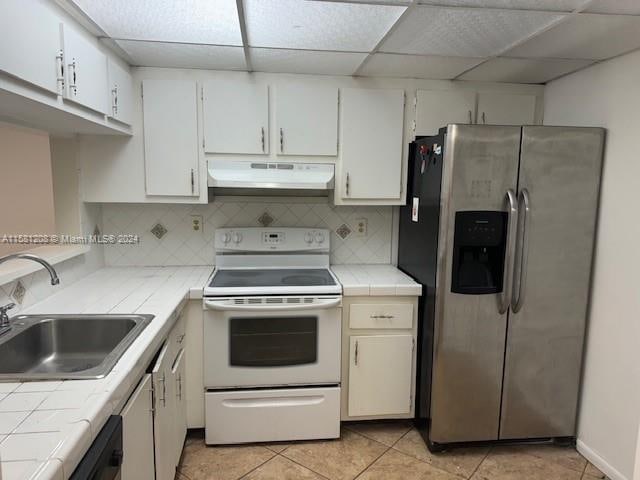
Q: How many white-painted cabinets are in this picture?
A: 13